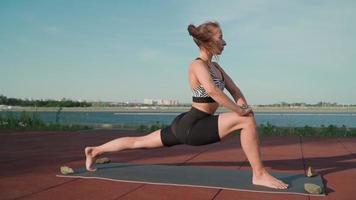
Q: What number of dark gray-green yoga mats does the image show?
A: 1